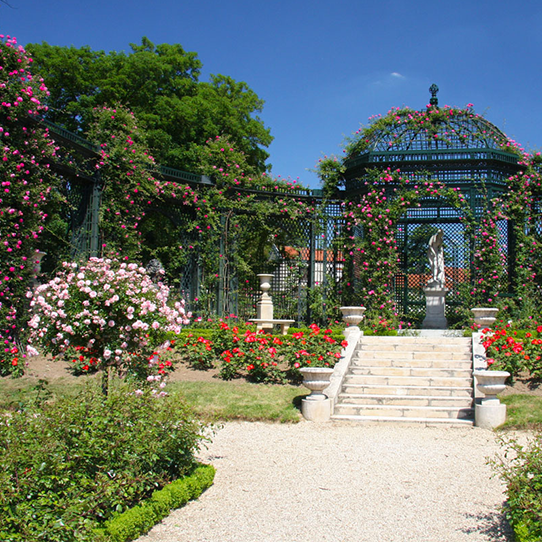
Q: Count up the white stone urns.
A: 5